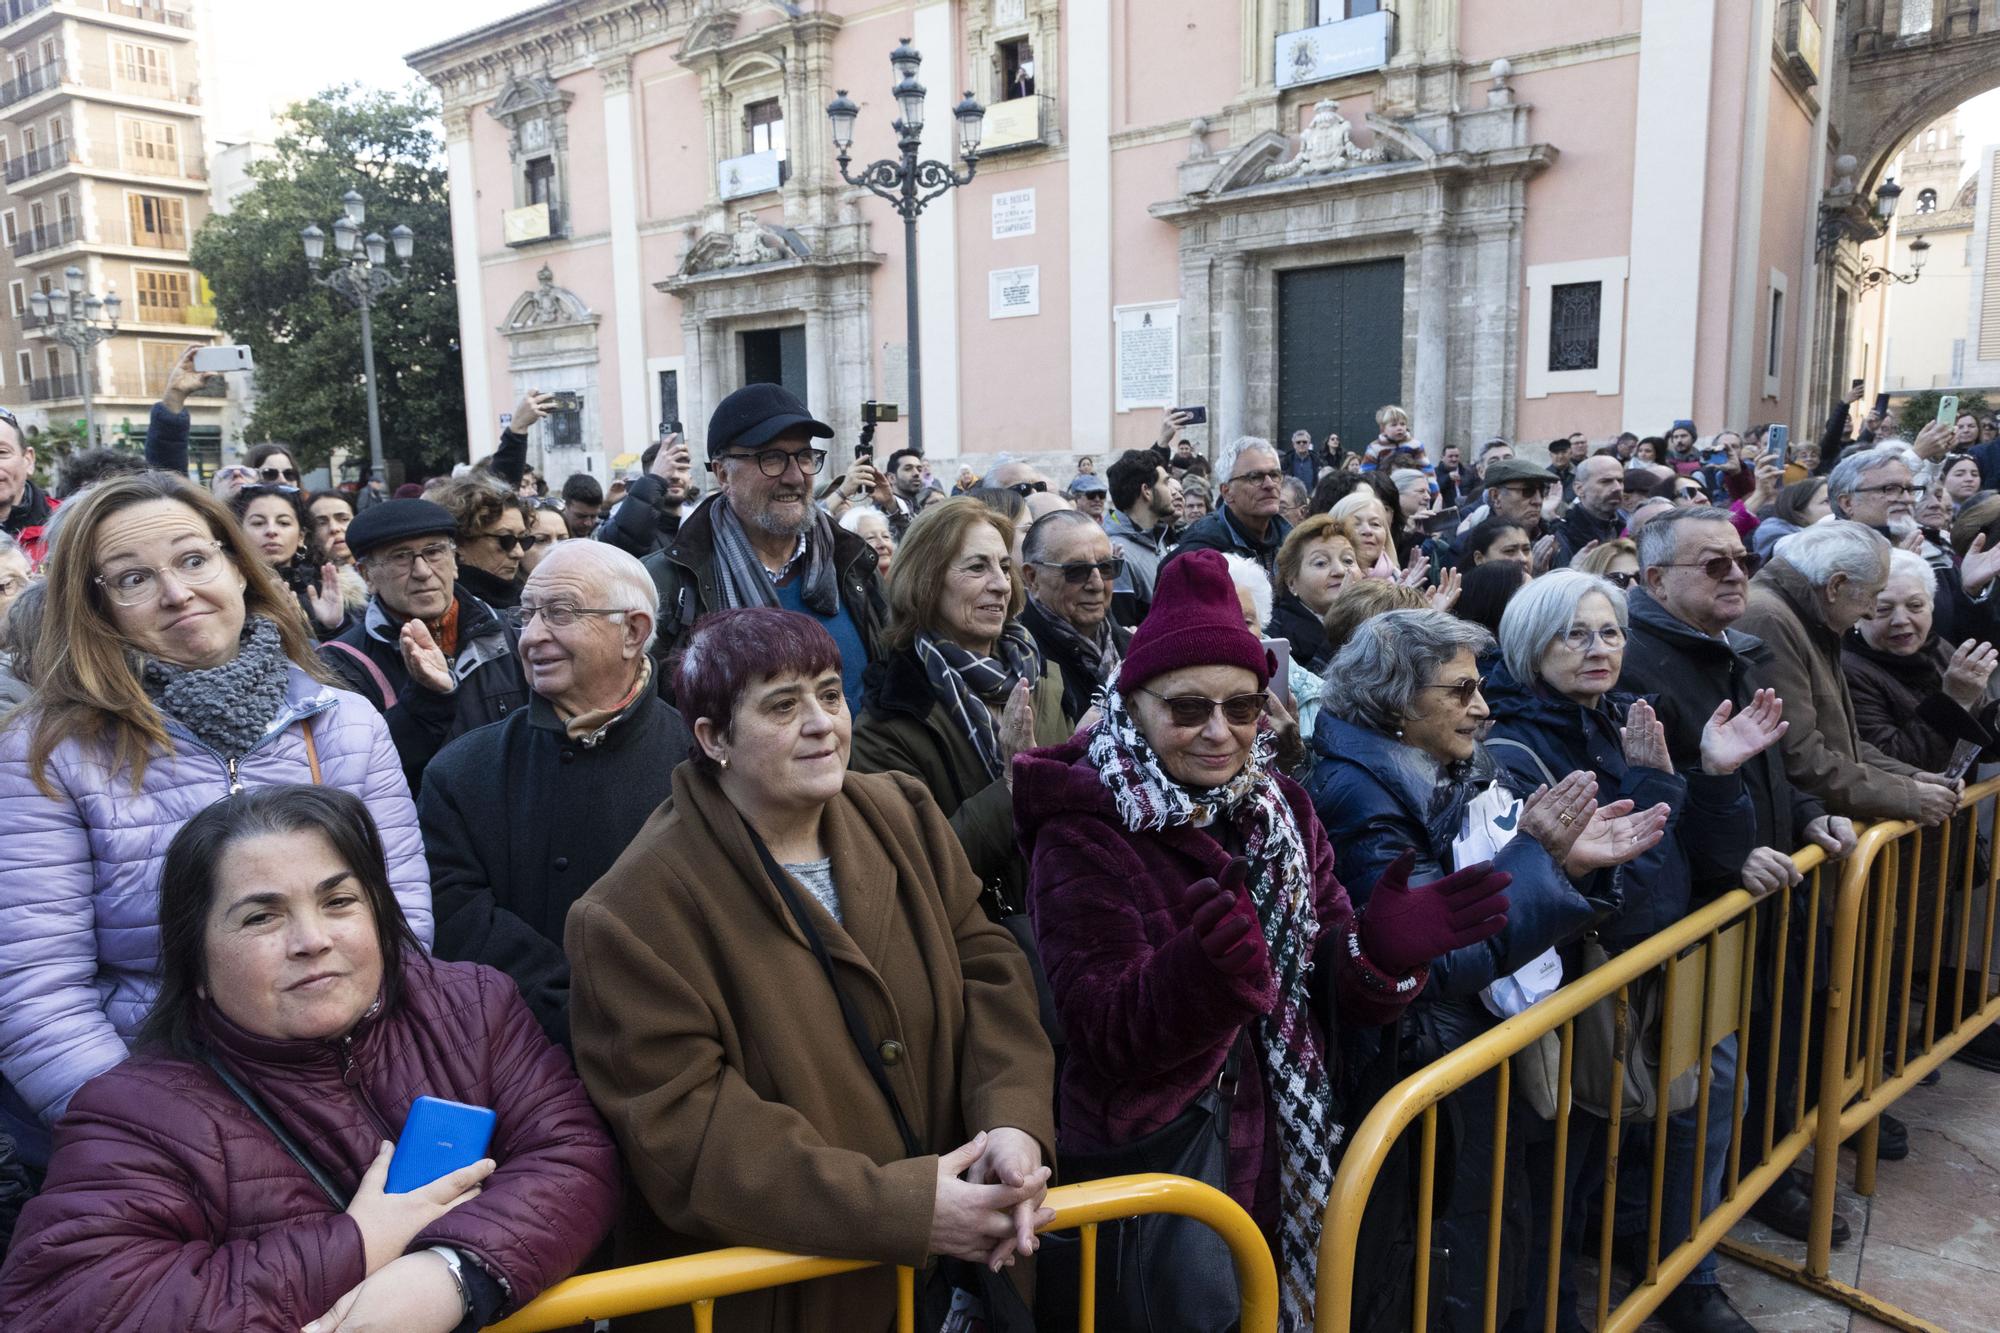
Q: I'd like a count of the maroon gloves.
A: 2